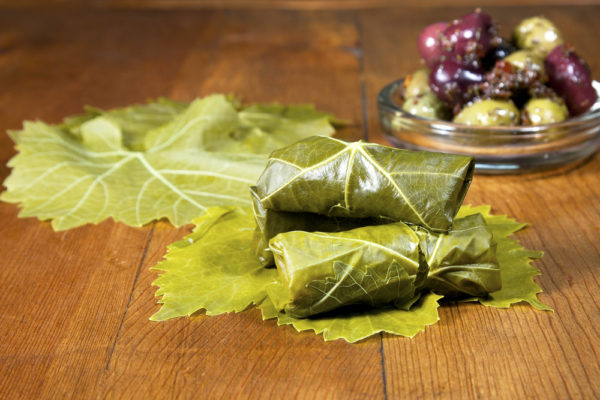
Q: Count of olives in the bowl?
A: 11